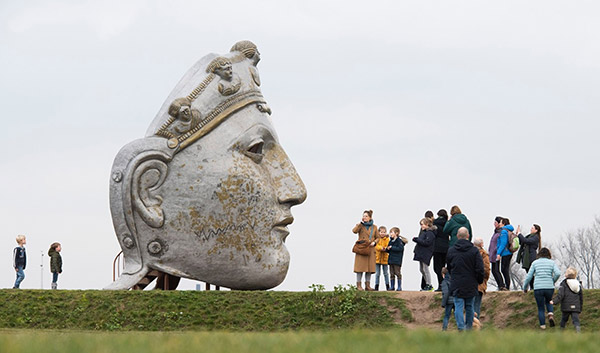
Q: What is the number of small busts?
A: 3